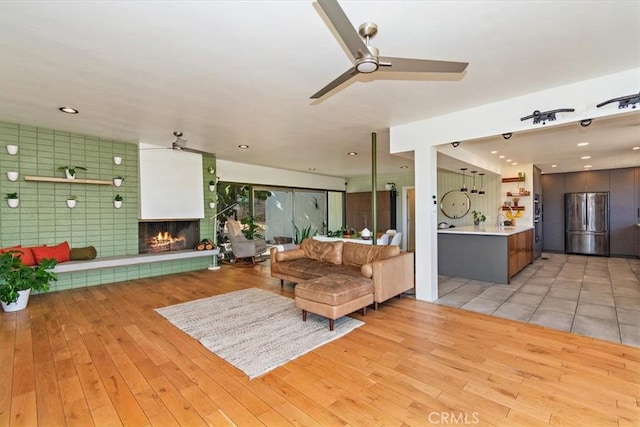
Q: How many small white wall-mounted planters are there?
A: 10